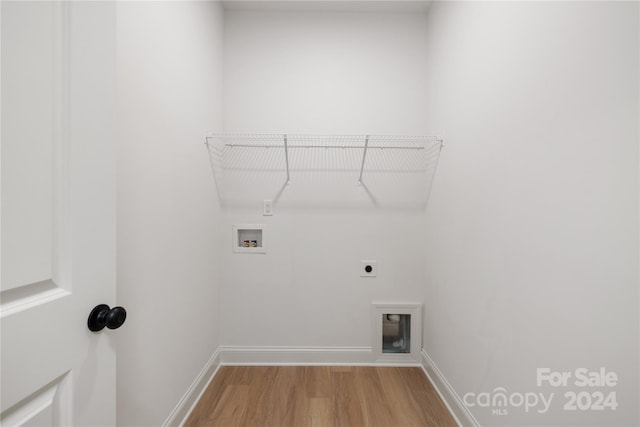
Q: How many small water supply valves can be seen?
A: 2